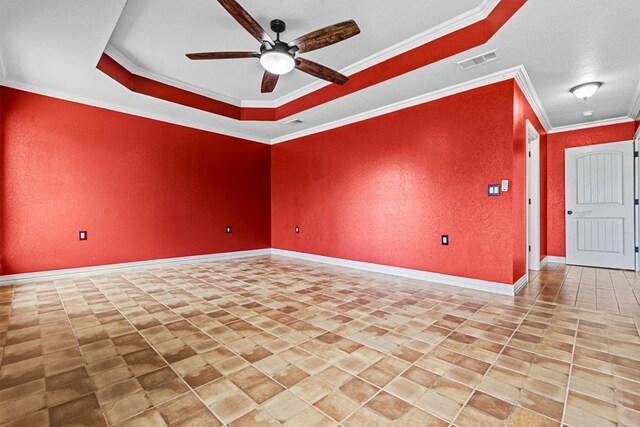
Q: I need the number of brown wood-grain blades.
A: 5